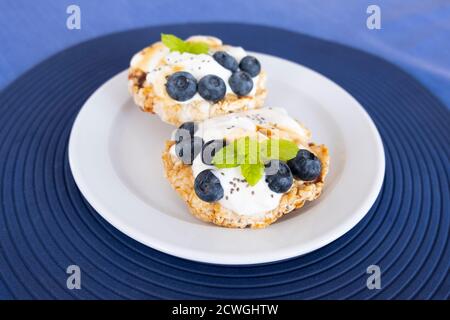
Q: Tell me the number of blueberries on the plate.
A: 11